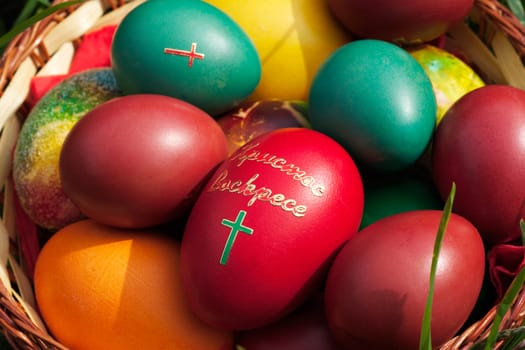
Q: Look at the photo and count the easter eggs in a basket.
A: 14